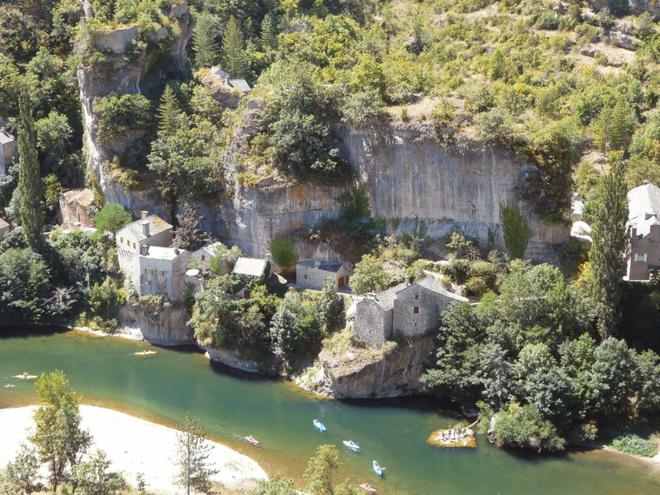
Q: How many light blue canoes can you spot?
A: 3